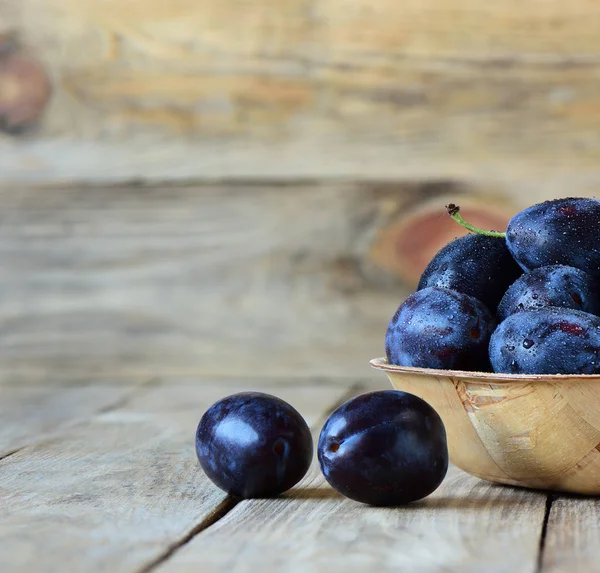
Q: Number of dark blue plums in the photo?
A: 7